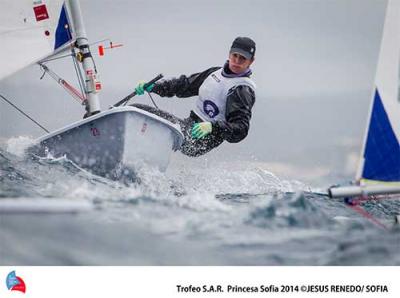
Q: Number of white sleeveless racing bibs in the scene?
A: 1